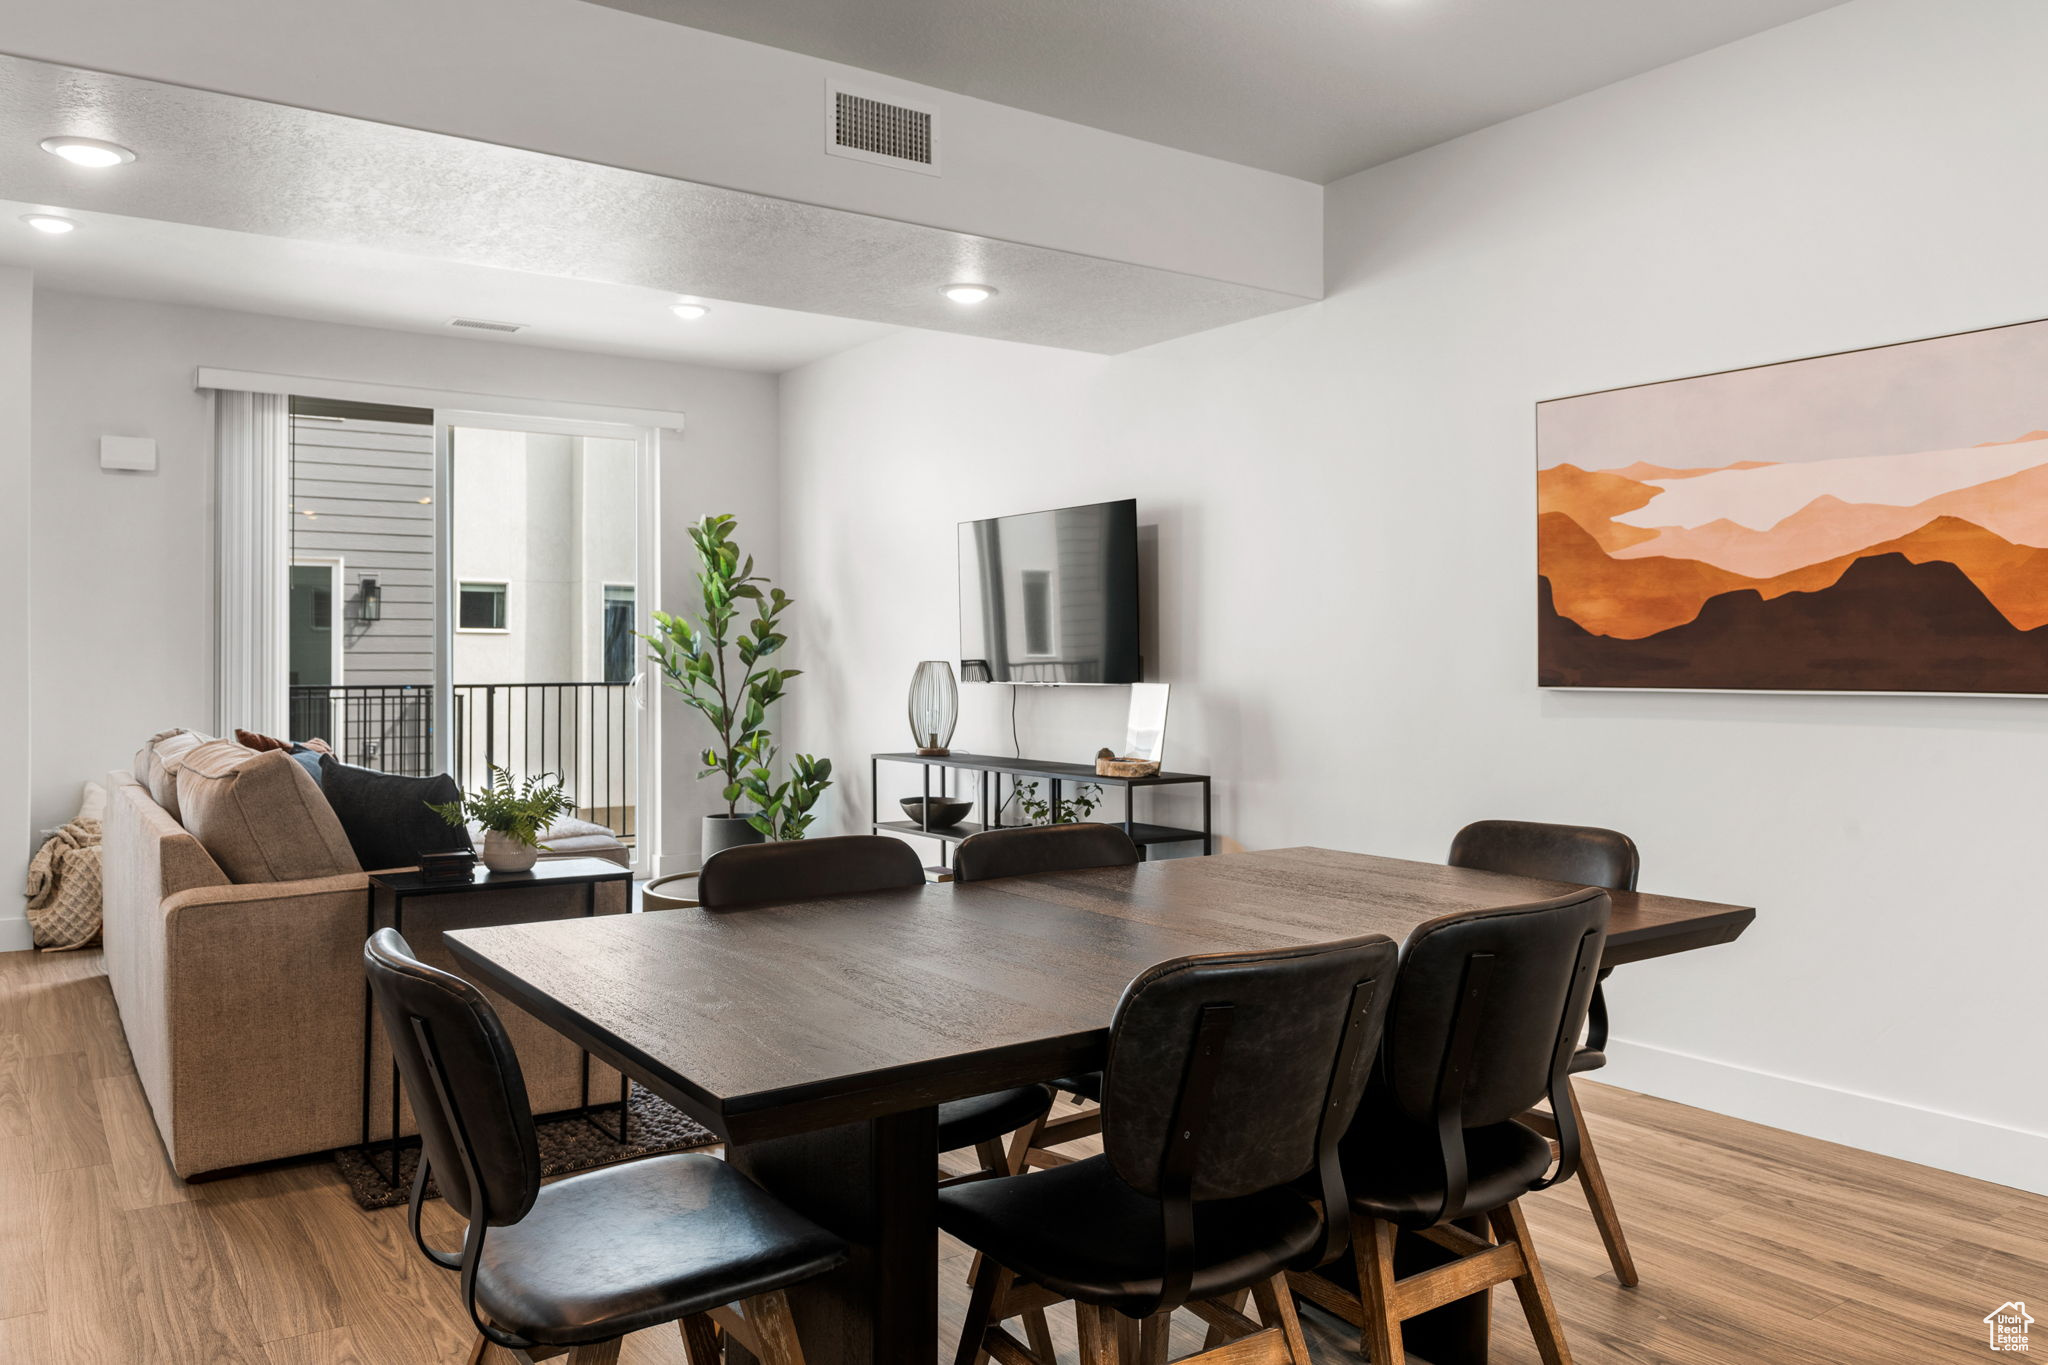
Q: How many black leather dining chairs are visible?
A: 6